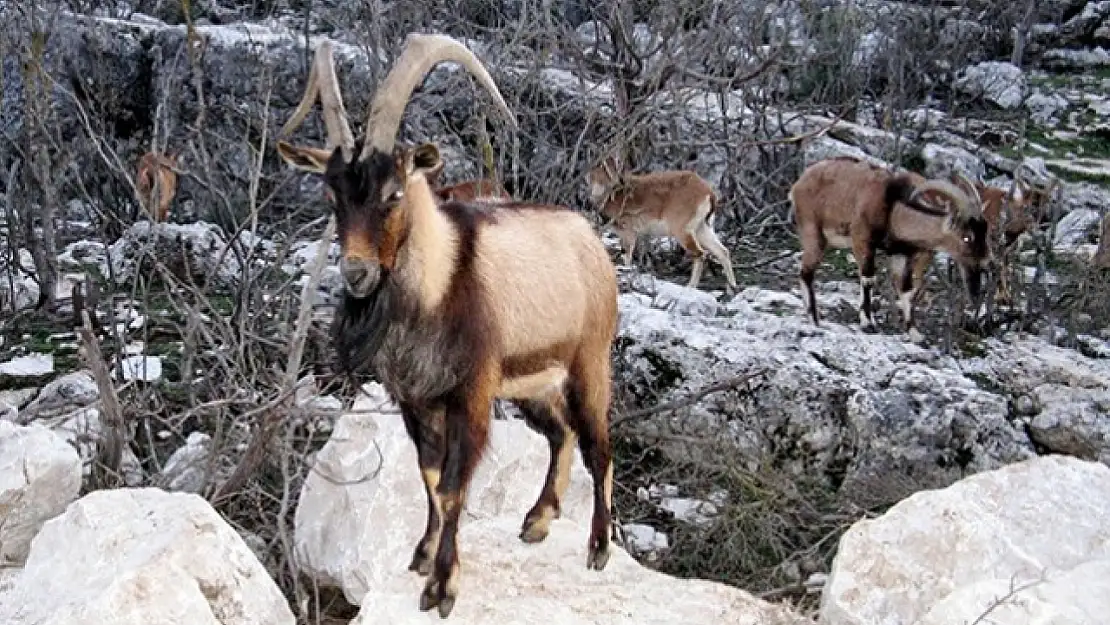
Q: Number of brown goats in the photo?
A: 6